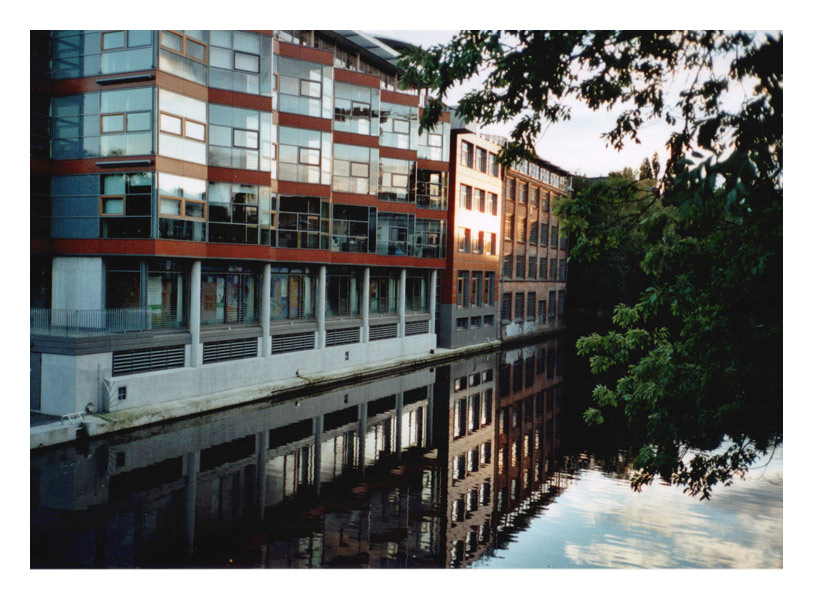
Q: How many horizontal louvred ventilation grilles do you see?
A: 6